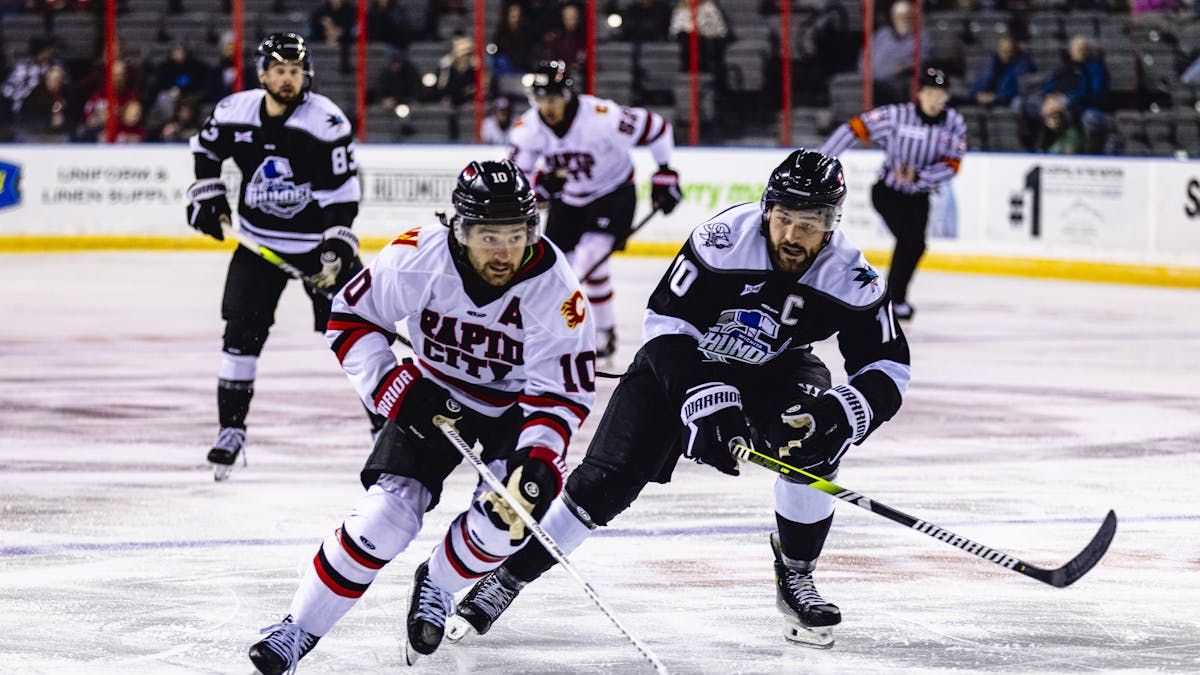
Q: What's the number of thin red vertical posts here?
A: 9